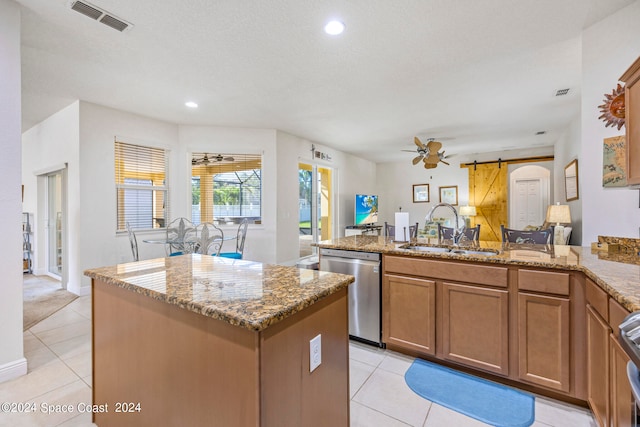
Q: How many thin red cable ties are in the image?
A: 0